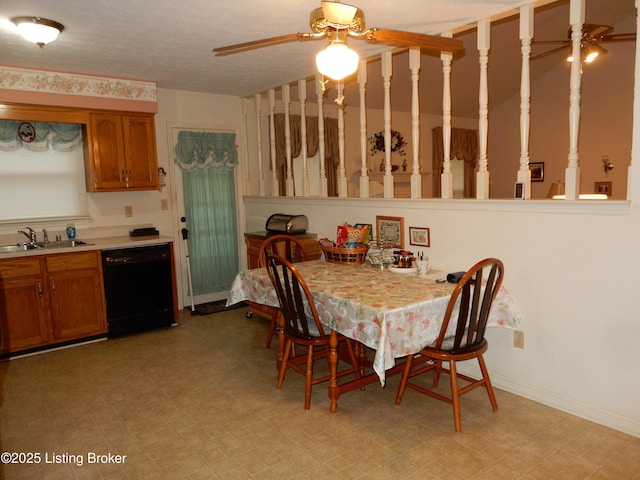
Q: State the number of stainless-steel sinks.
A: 1